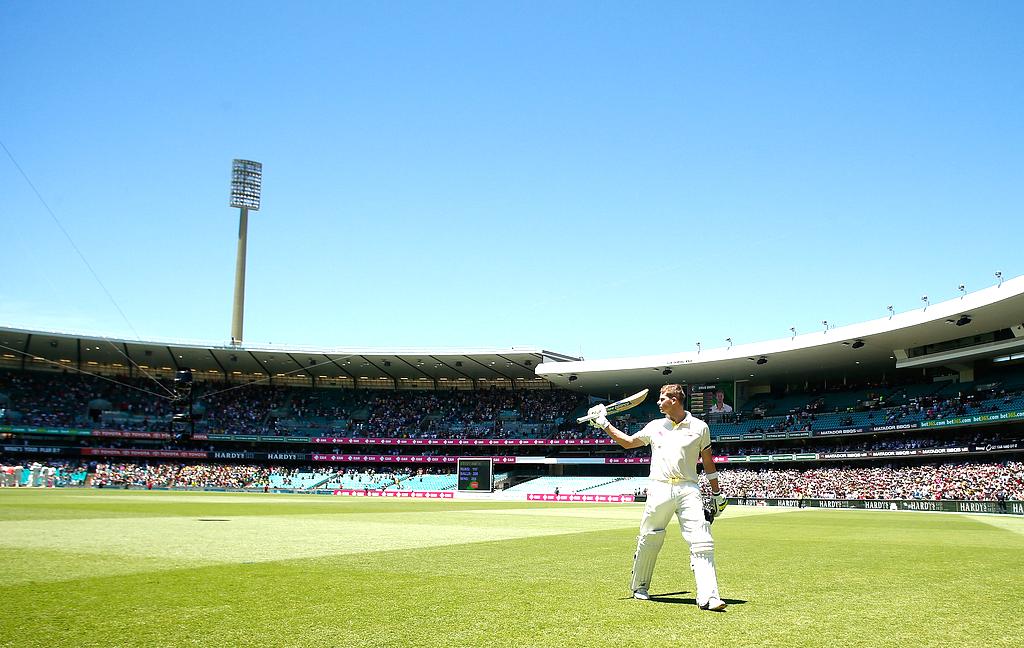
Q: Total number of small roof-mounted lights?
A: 8